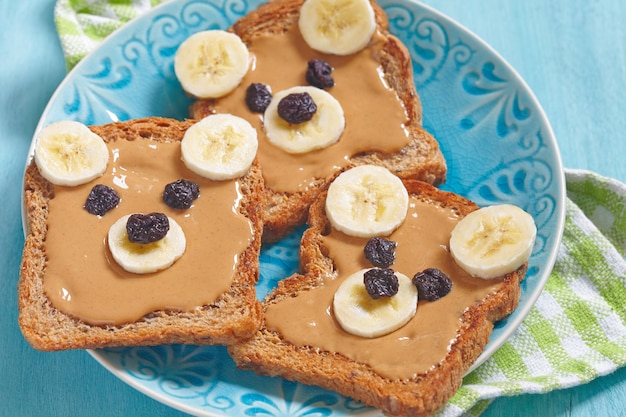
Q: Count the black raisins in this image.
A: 9